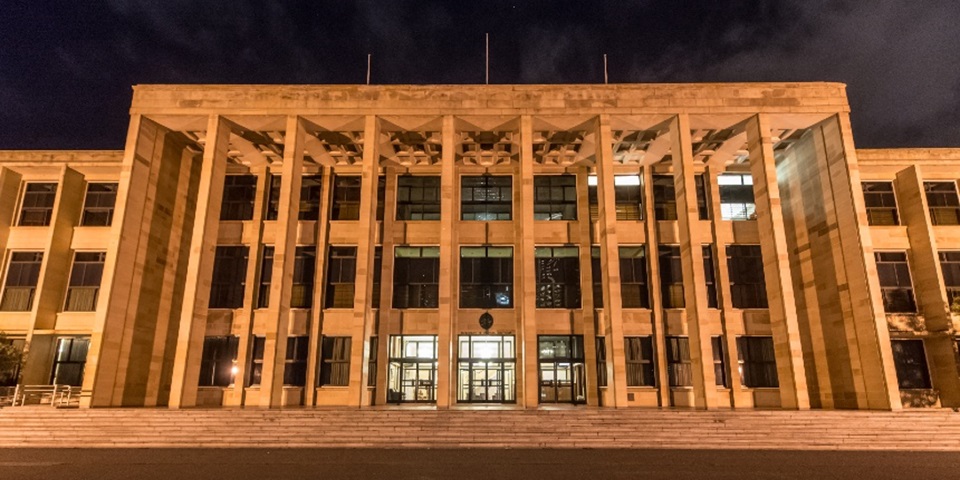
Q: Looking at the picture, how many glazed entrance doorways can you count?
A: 3